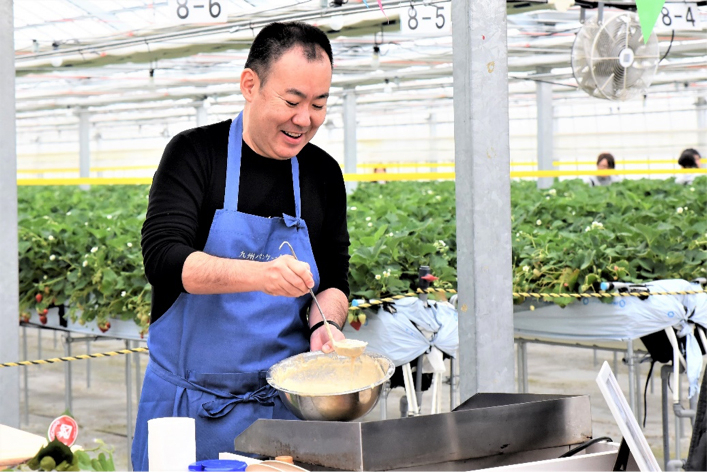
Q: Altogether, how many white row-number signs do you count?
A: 3